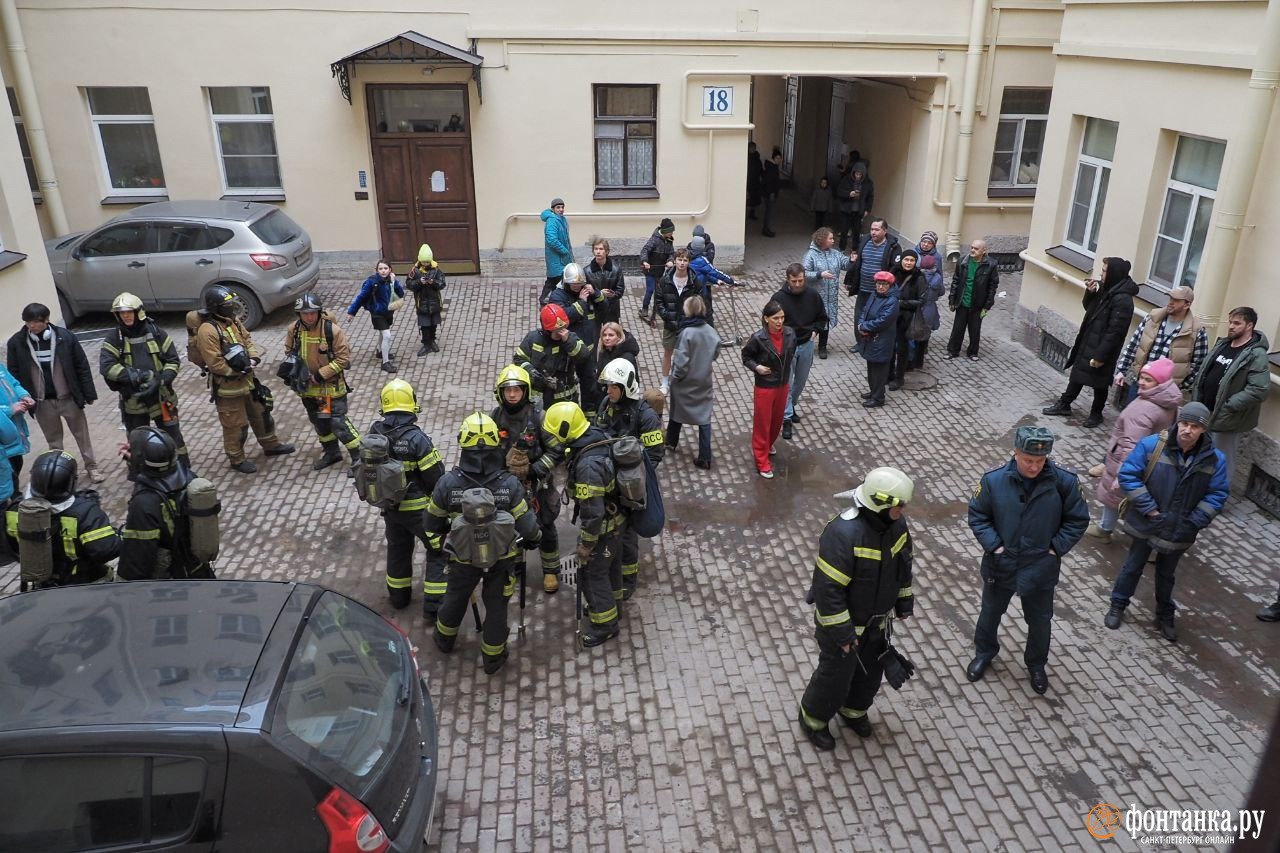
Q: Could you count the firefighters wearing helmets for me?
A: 13